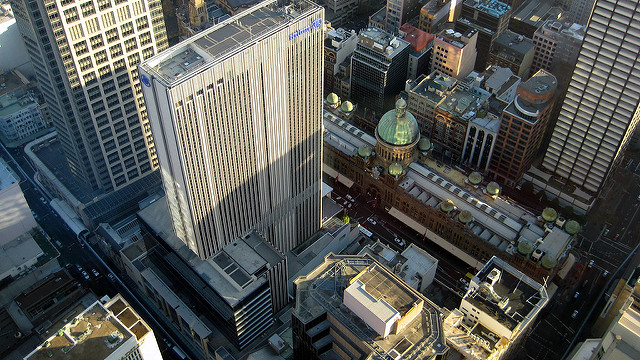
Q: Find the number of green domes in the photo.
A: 14